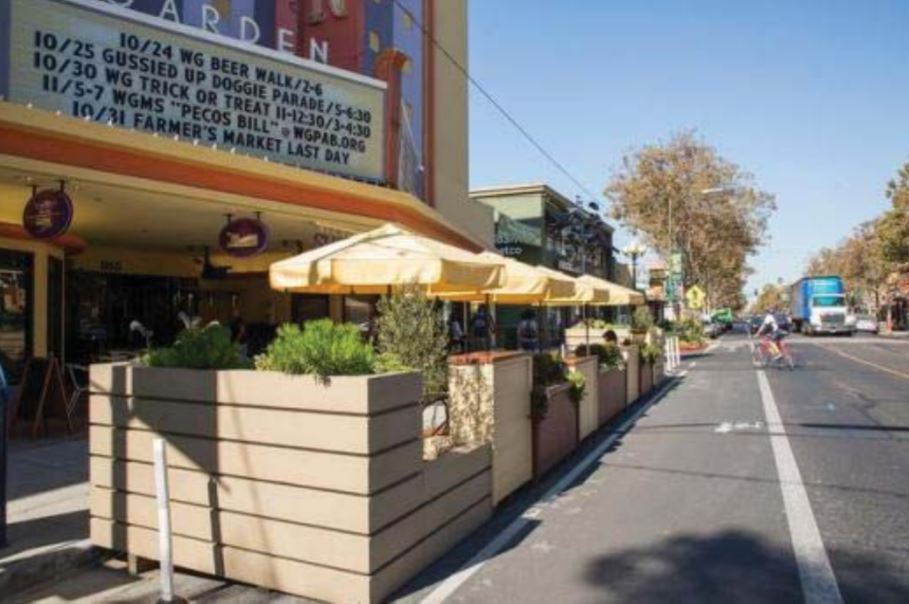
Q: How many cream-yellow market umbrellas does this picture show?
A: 4